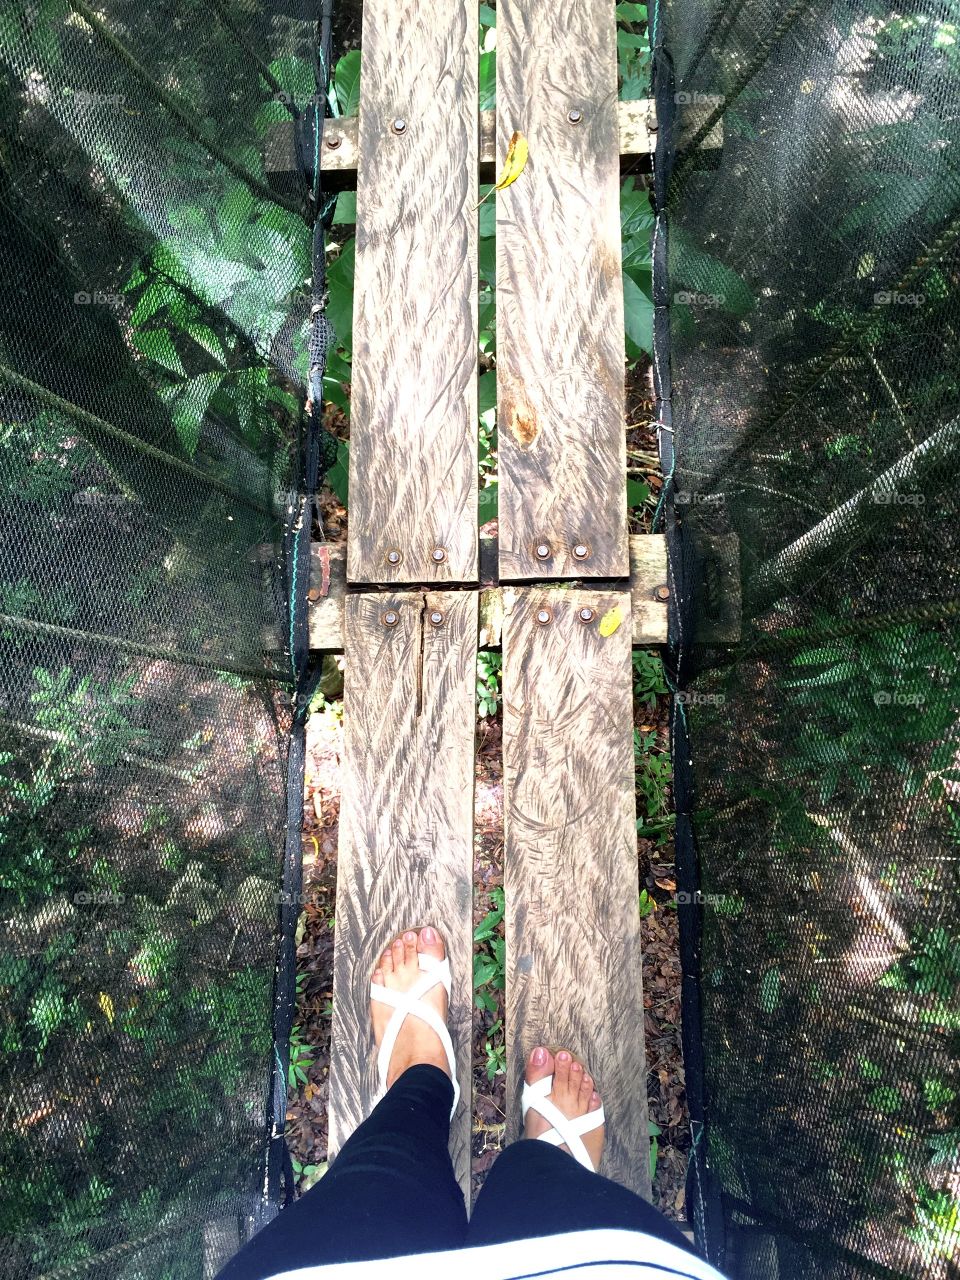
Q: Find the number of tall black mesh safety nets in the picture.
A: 2